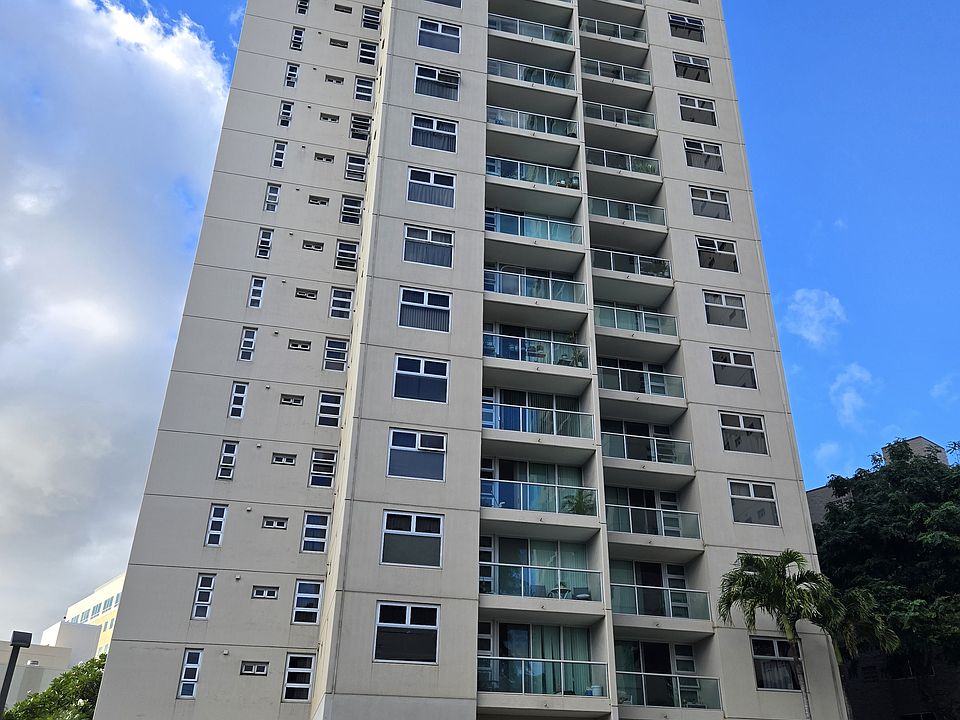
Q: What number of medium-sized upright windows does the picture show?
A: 14